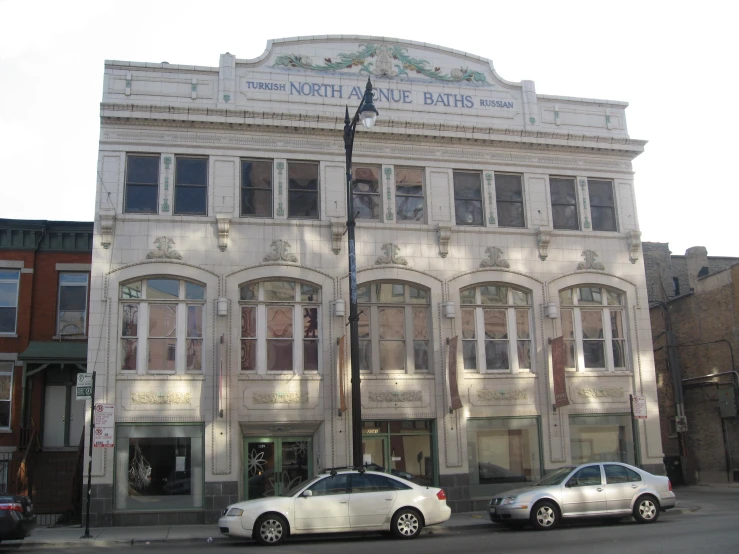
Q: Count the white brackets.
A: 6